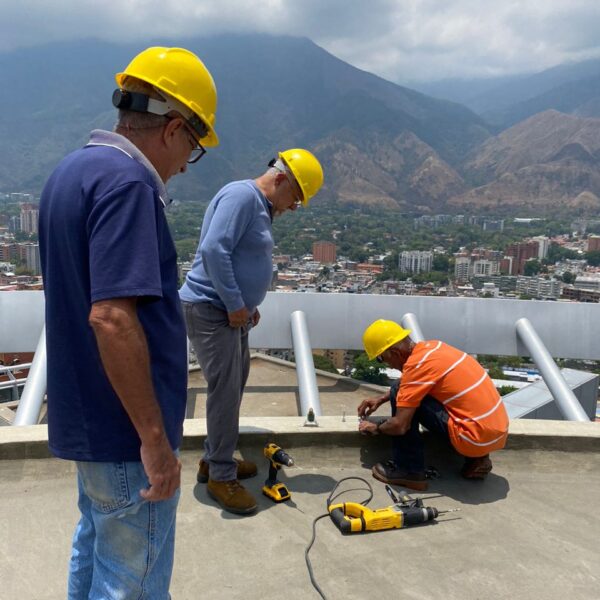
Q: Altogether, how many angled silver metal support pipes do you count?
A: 4